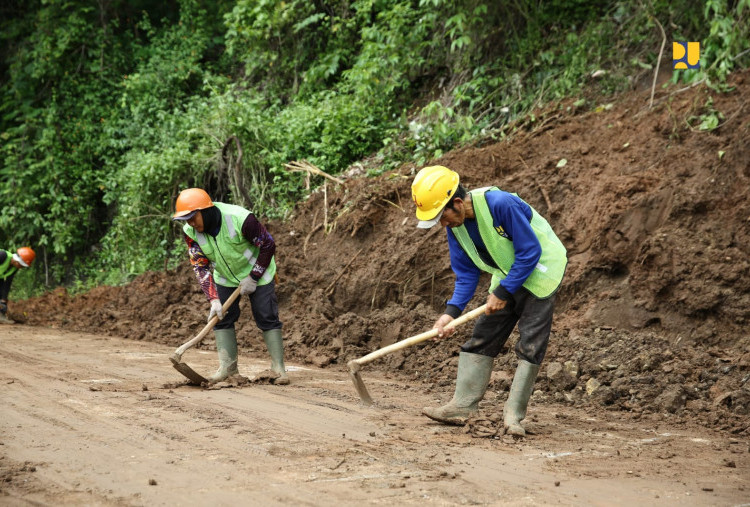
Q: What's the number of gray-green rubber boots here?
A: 4